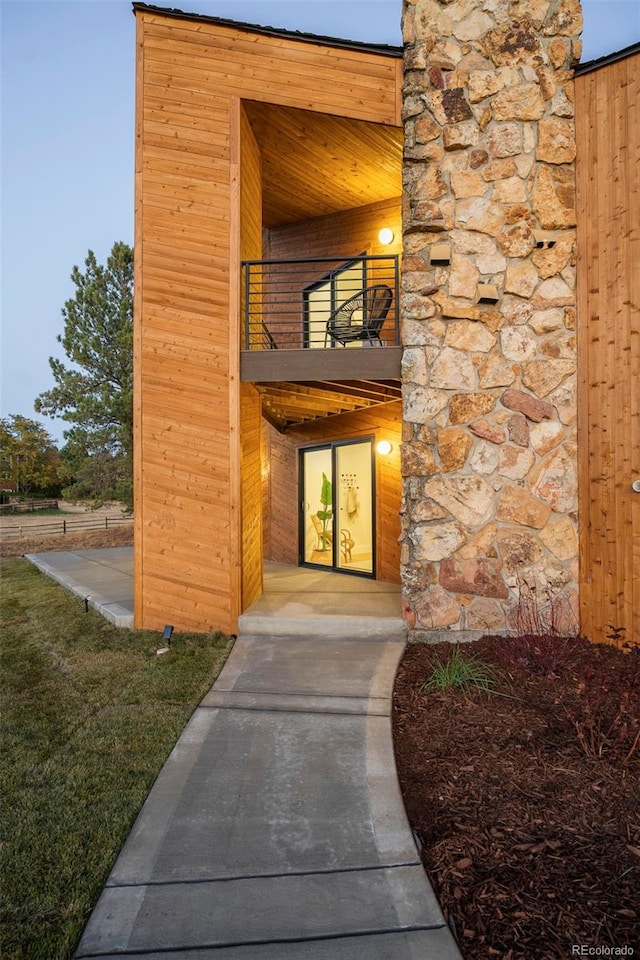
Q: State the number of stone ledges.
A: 3